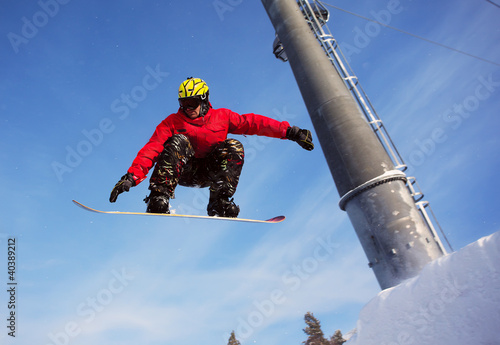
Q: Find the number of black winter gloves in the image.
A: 2